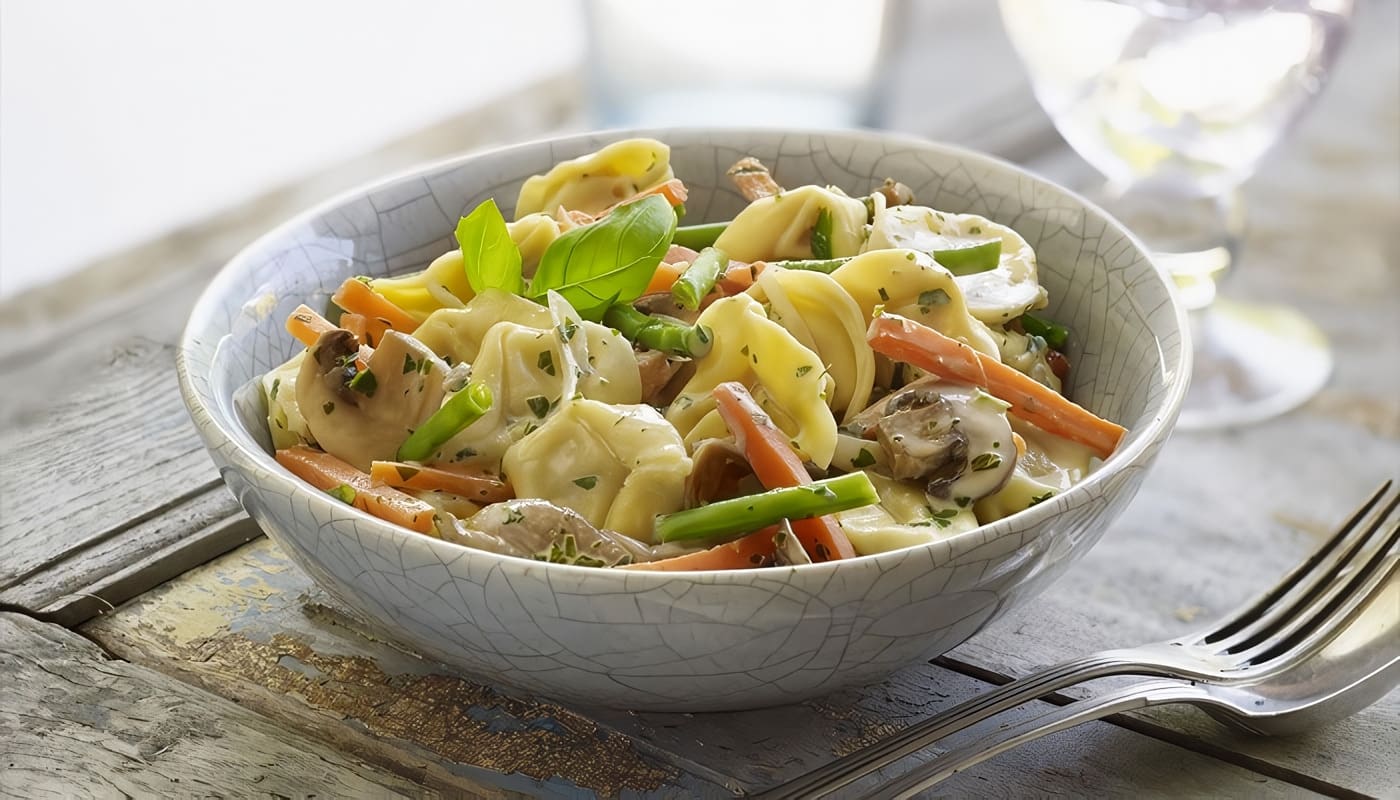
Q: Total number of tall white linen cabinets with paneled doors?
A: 0